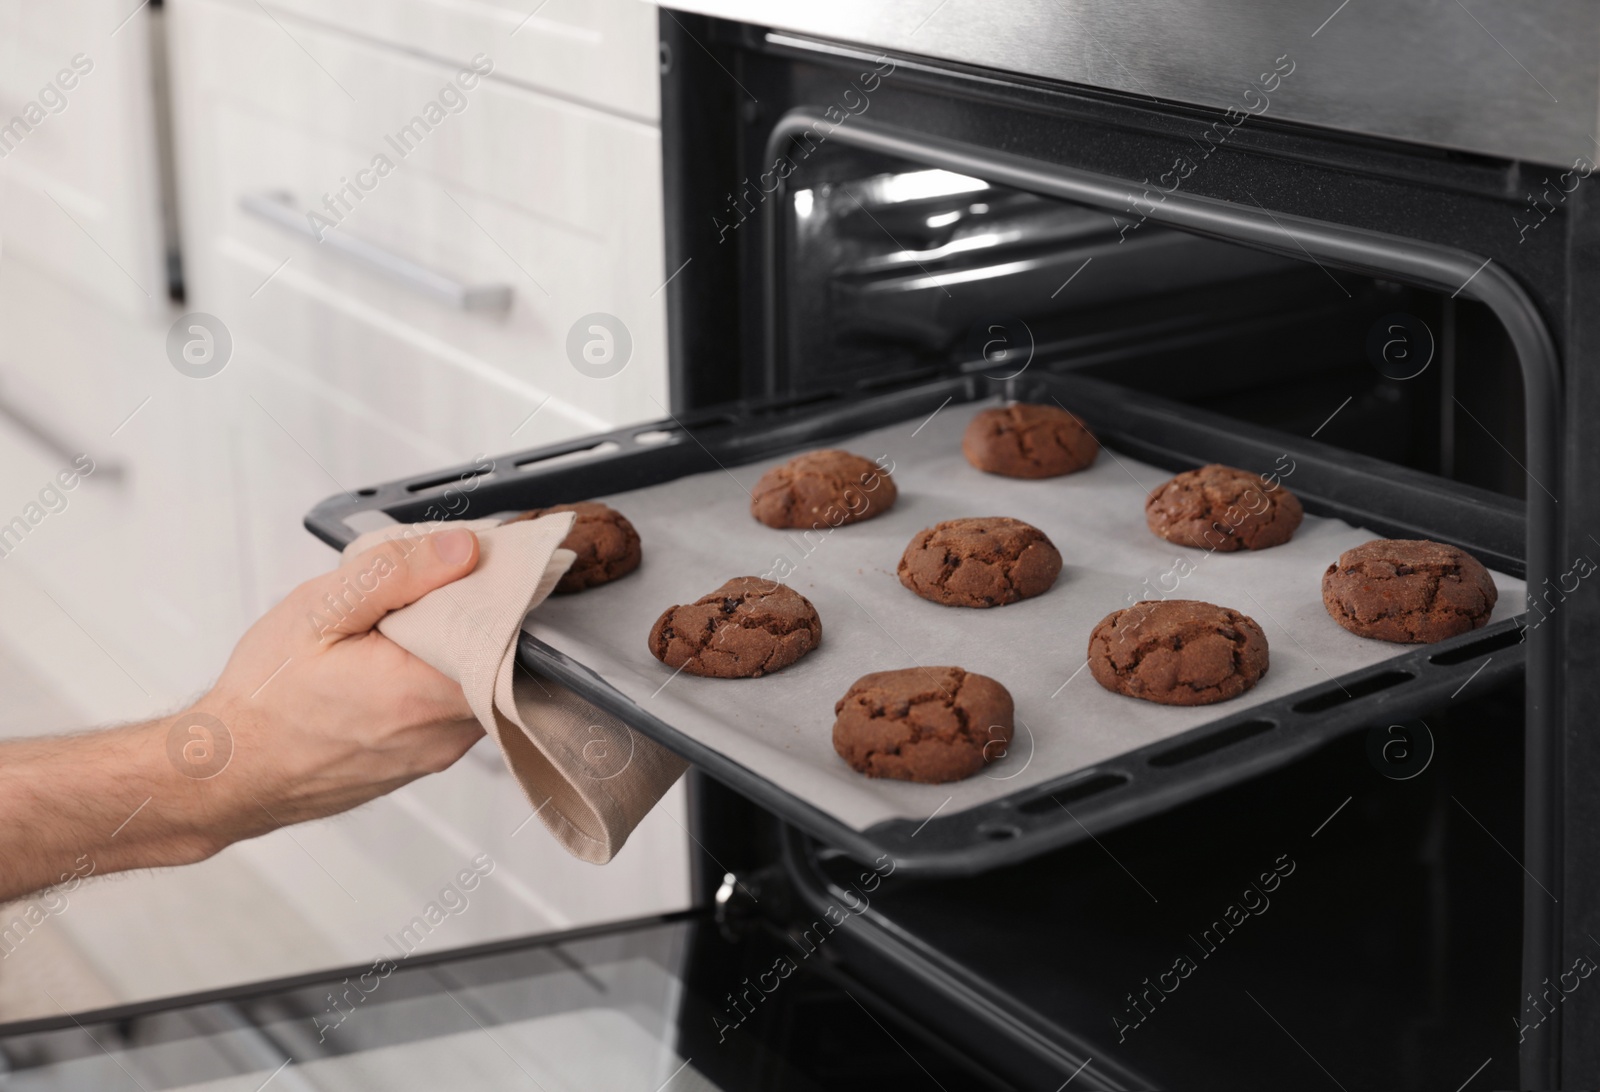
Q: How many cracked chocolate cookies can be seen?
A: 9